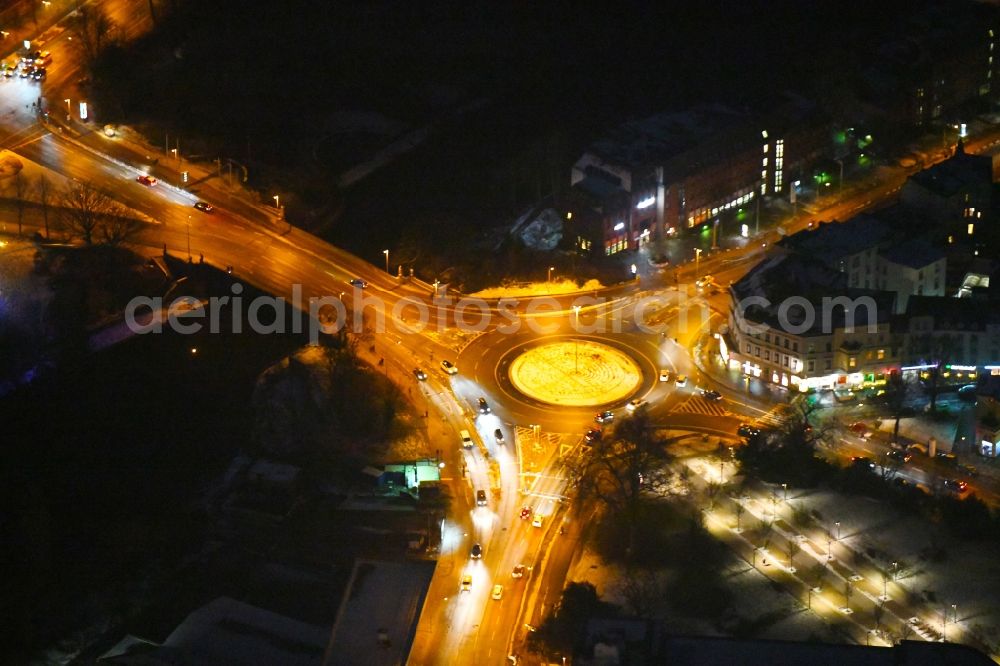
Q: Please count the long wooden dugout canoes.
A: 0